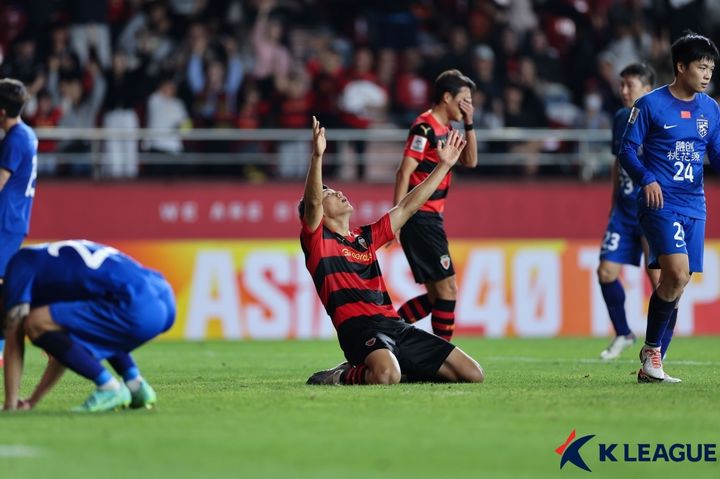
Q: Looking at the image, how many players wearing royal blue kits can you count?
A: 4